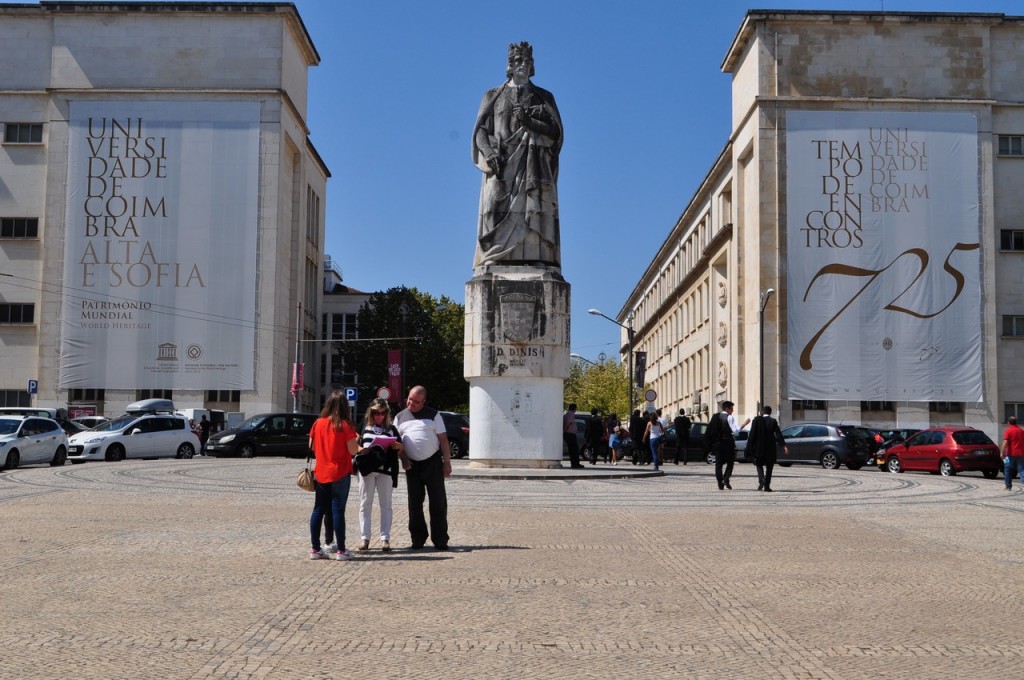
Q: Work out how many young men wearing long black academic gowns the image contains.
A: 2